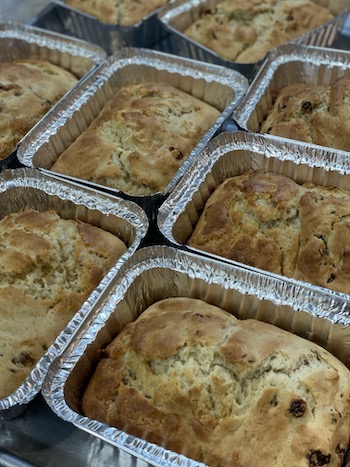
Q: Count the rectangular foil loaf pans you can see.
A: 8